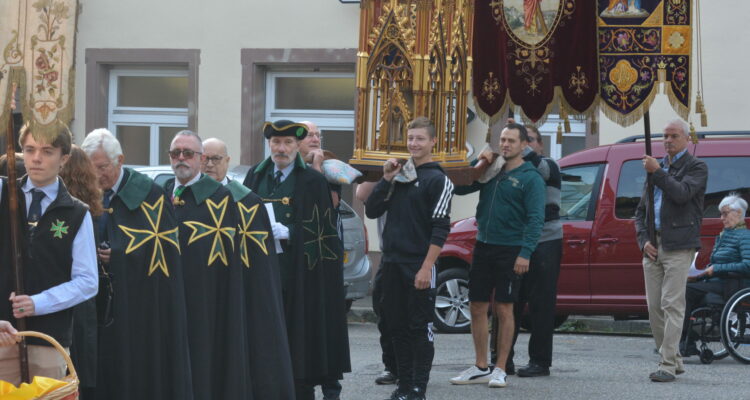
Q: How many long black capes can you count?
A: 4